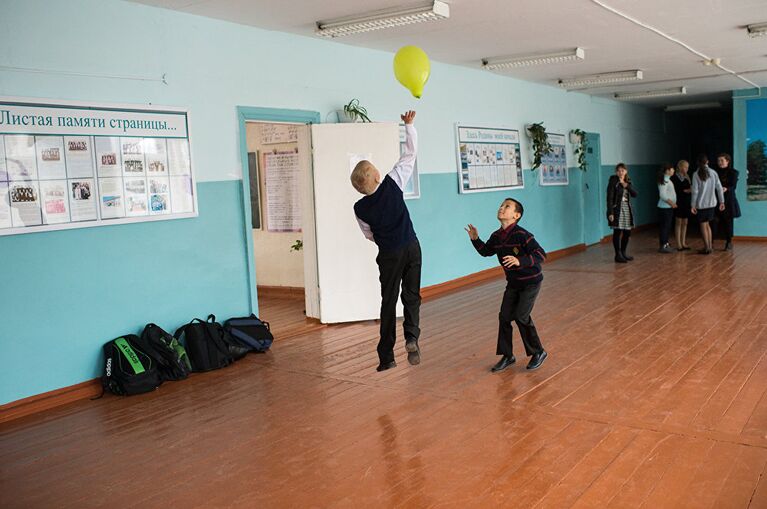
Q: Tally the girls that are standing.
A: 5